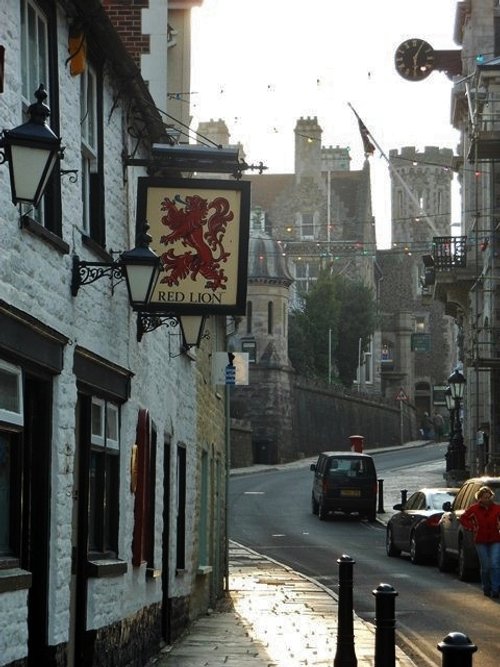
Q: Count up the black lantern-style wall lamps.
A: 3